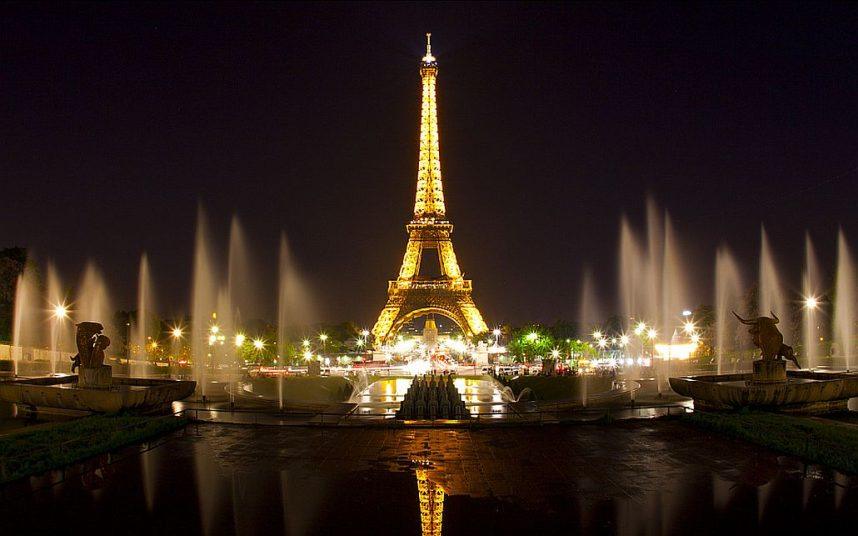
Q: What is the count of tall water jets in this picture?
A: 15